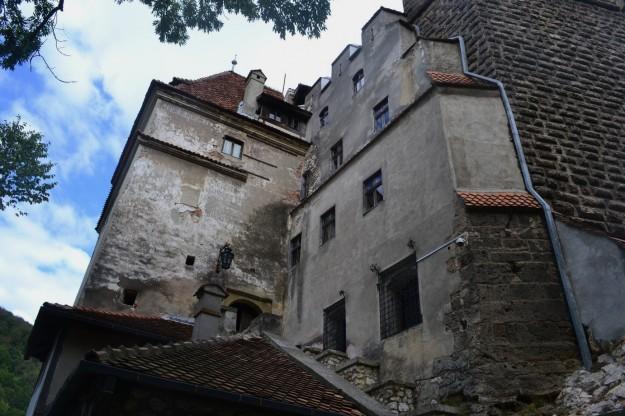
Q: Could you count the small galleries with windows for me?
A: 1